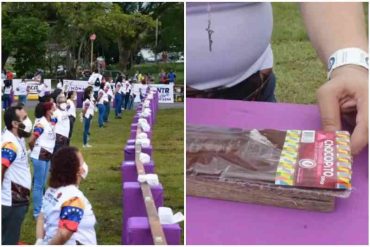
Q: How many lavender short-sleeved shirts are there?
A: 1